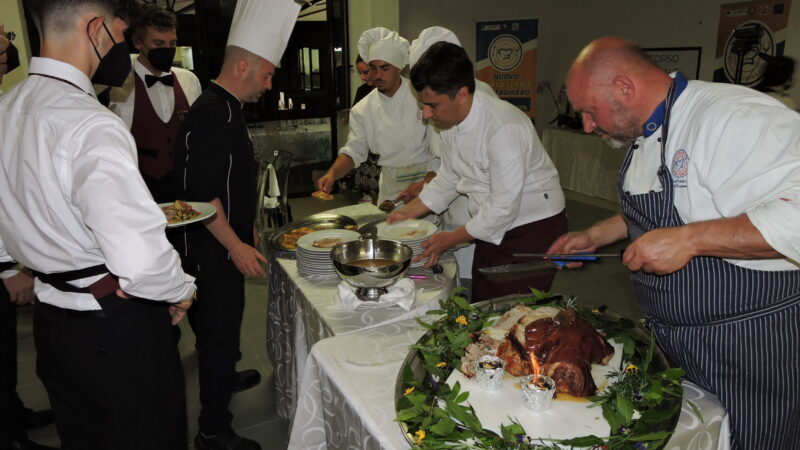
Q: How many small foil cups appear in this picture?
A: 2